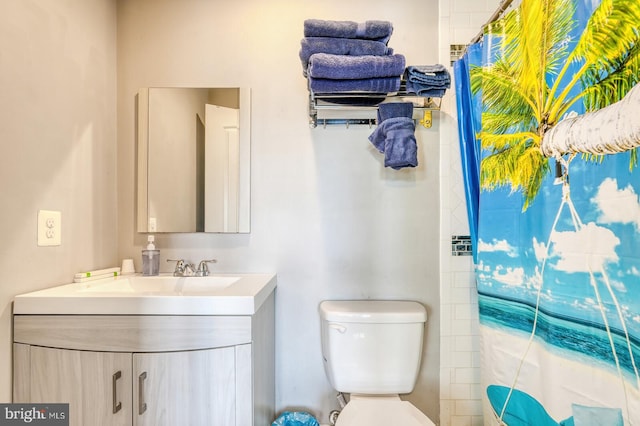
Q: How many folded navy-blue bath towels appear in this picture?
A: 4